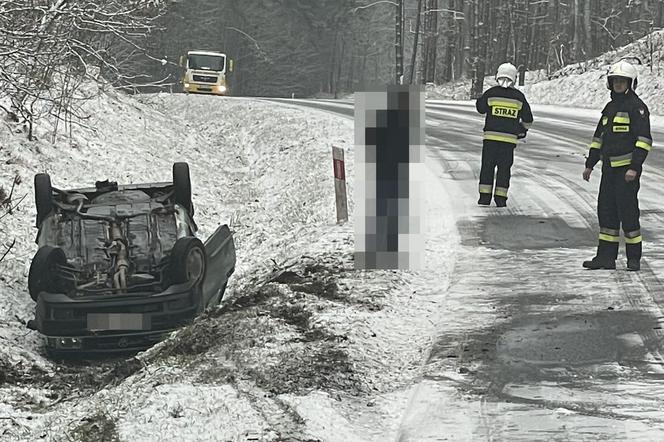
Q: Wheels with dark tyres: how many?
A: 4